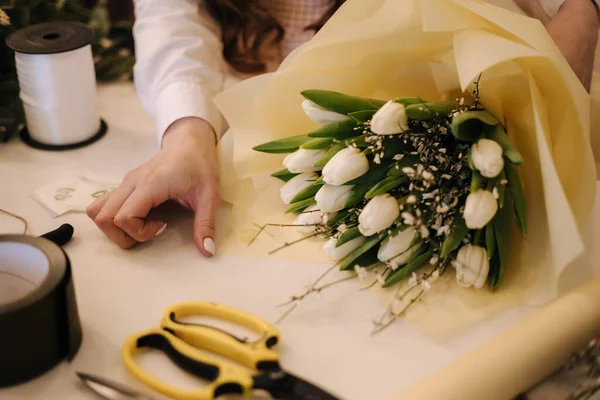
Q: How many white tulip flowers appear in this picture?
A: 13